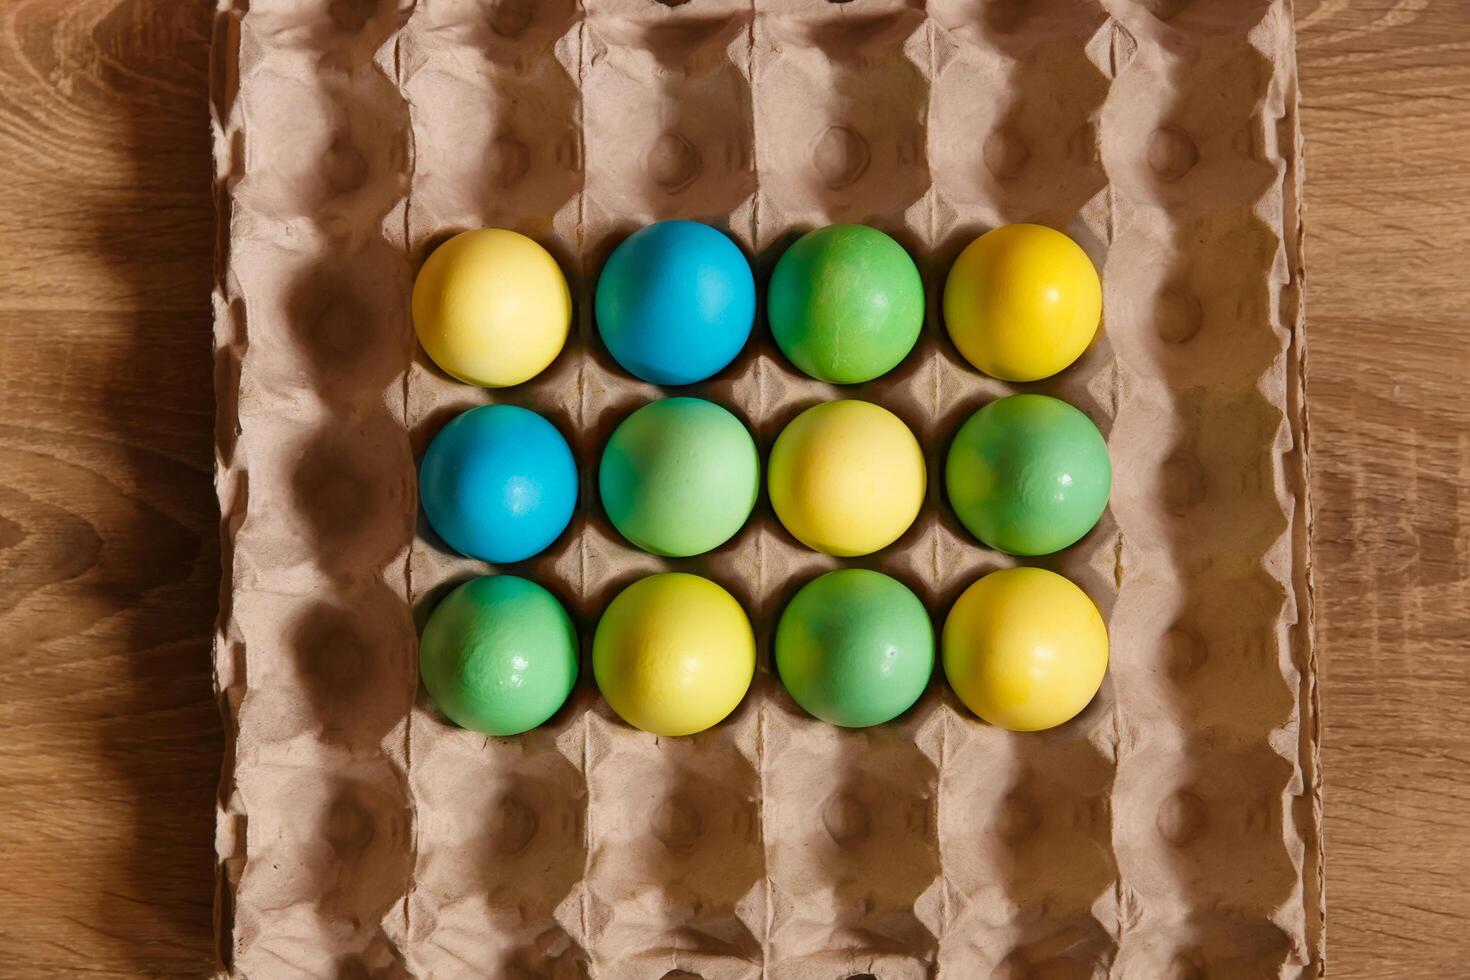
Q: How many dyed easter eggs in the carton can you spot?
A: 12